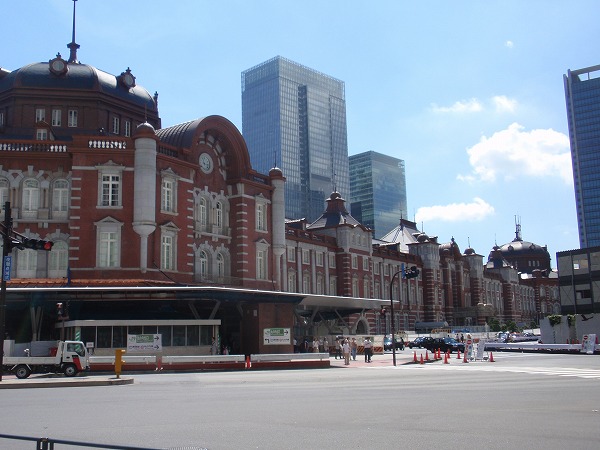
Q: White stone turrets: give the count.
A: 2